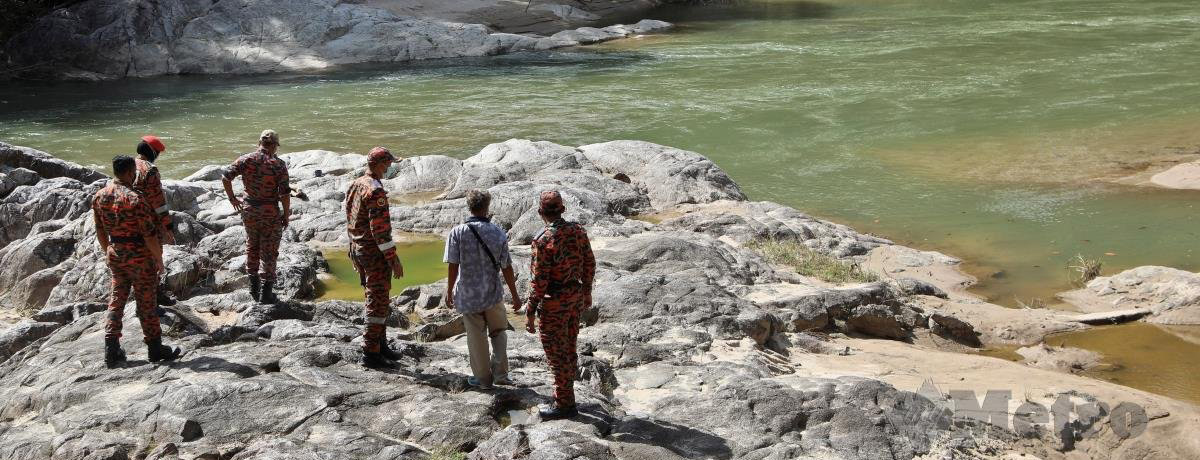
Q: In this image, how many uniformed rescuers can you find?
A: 5